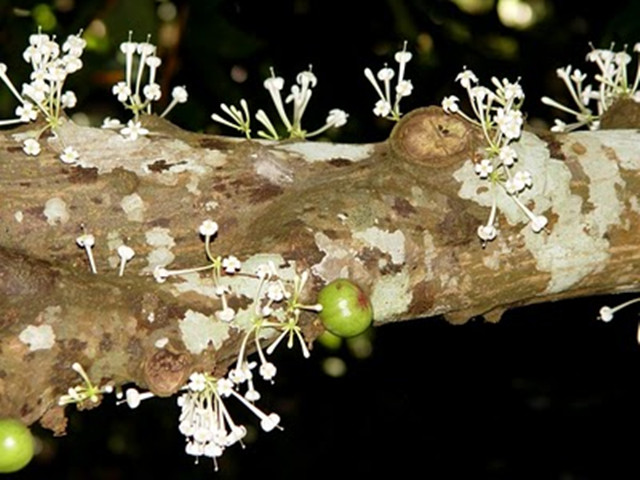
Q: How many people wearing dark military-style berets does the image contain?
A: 0